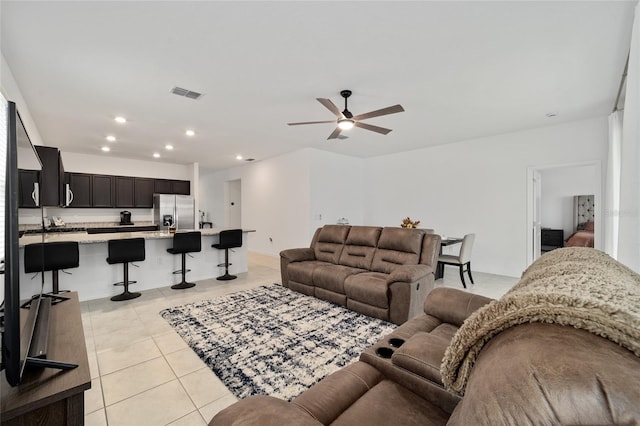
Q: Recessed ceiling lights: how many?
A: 7